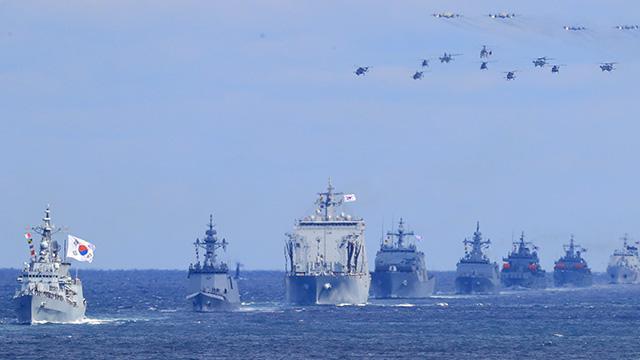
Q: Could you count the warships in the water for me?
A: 8